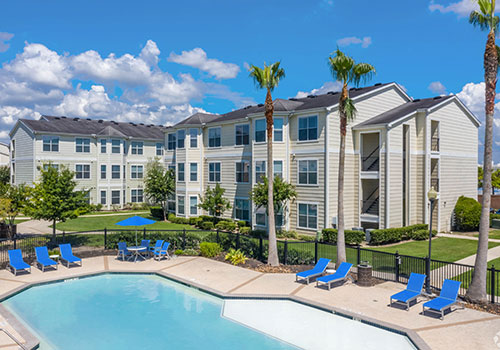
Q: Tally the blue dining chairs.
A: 4